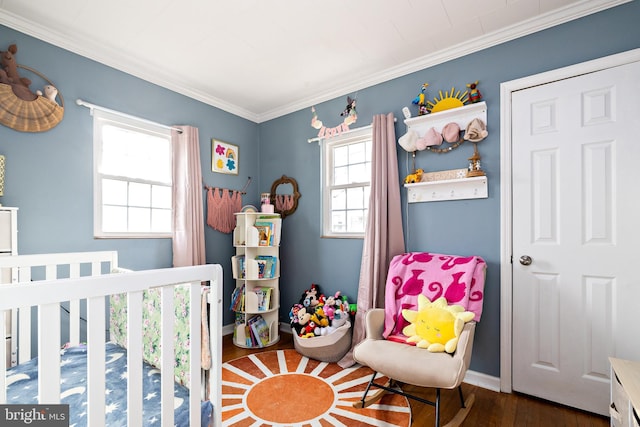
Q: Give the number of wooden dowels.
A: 1